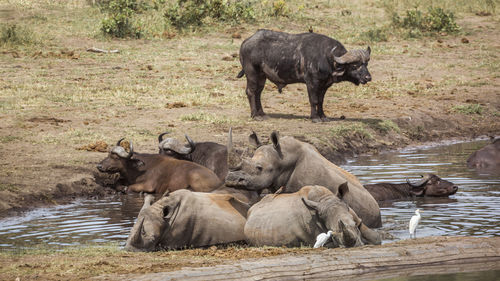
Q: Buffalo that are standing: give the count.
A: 1